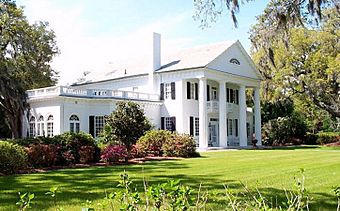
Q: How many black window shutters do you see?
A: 13